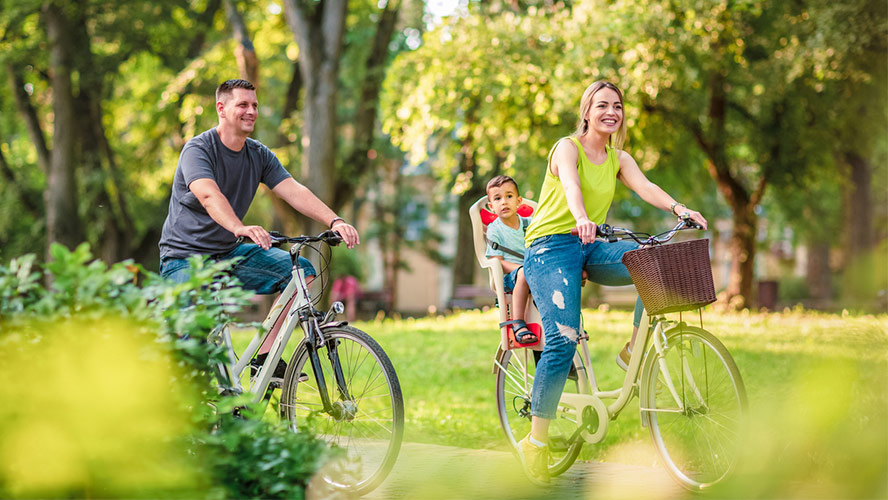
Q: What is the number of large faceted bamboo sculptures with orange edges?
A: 0